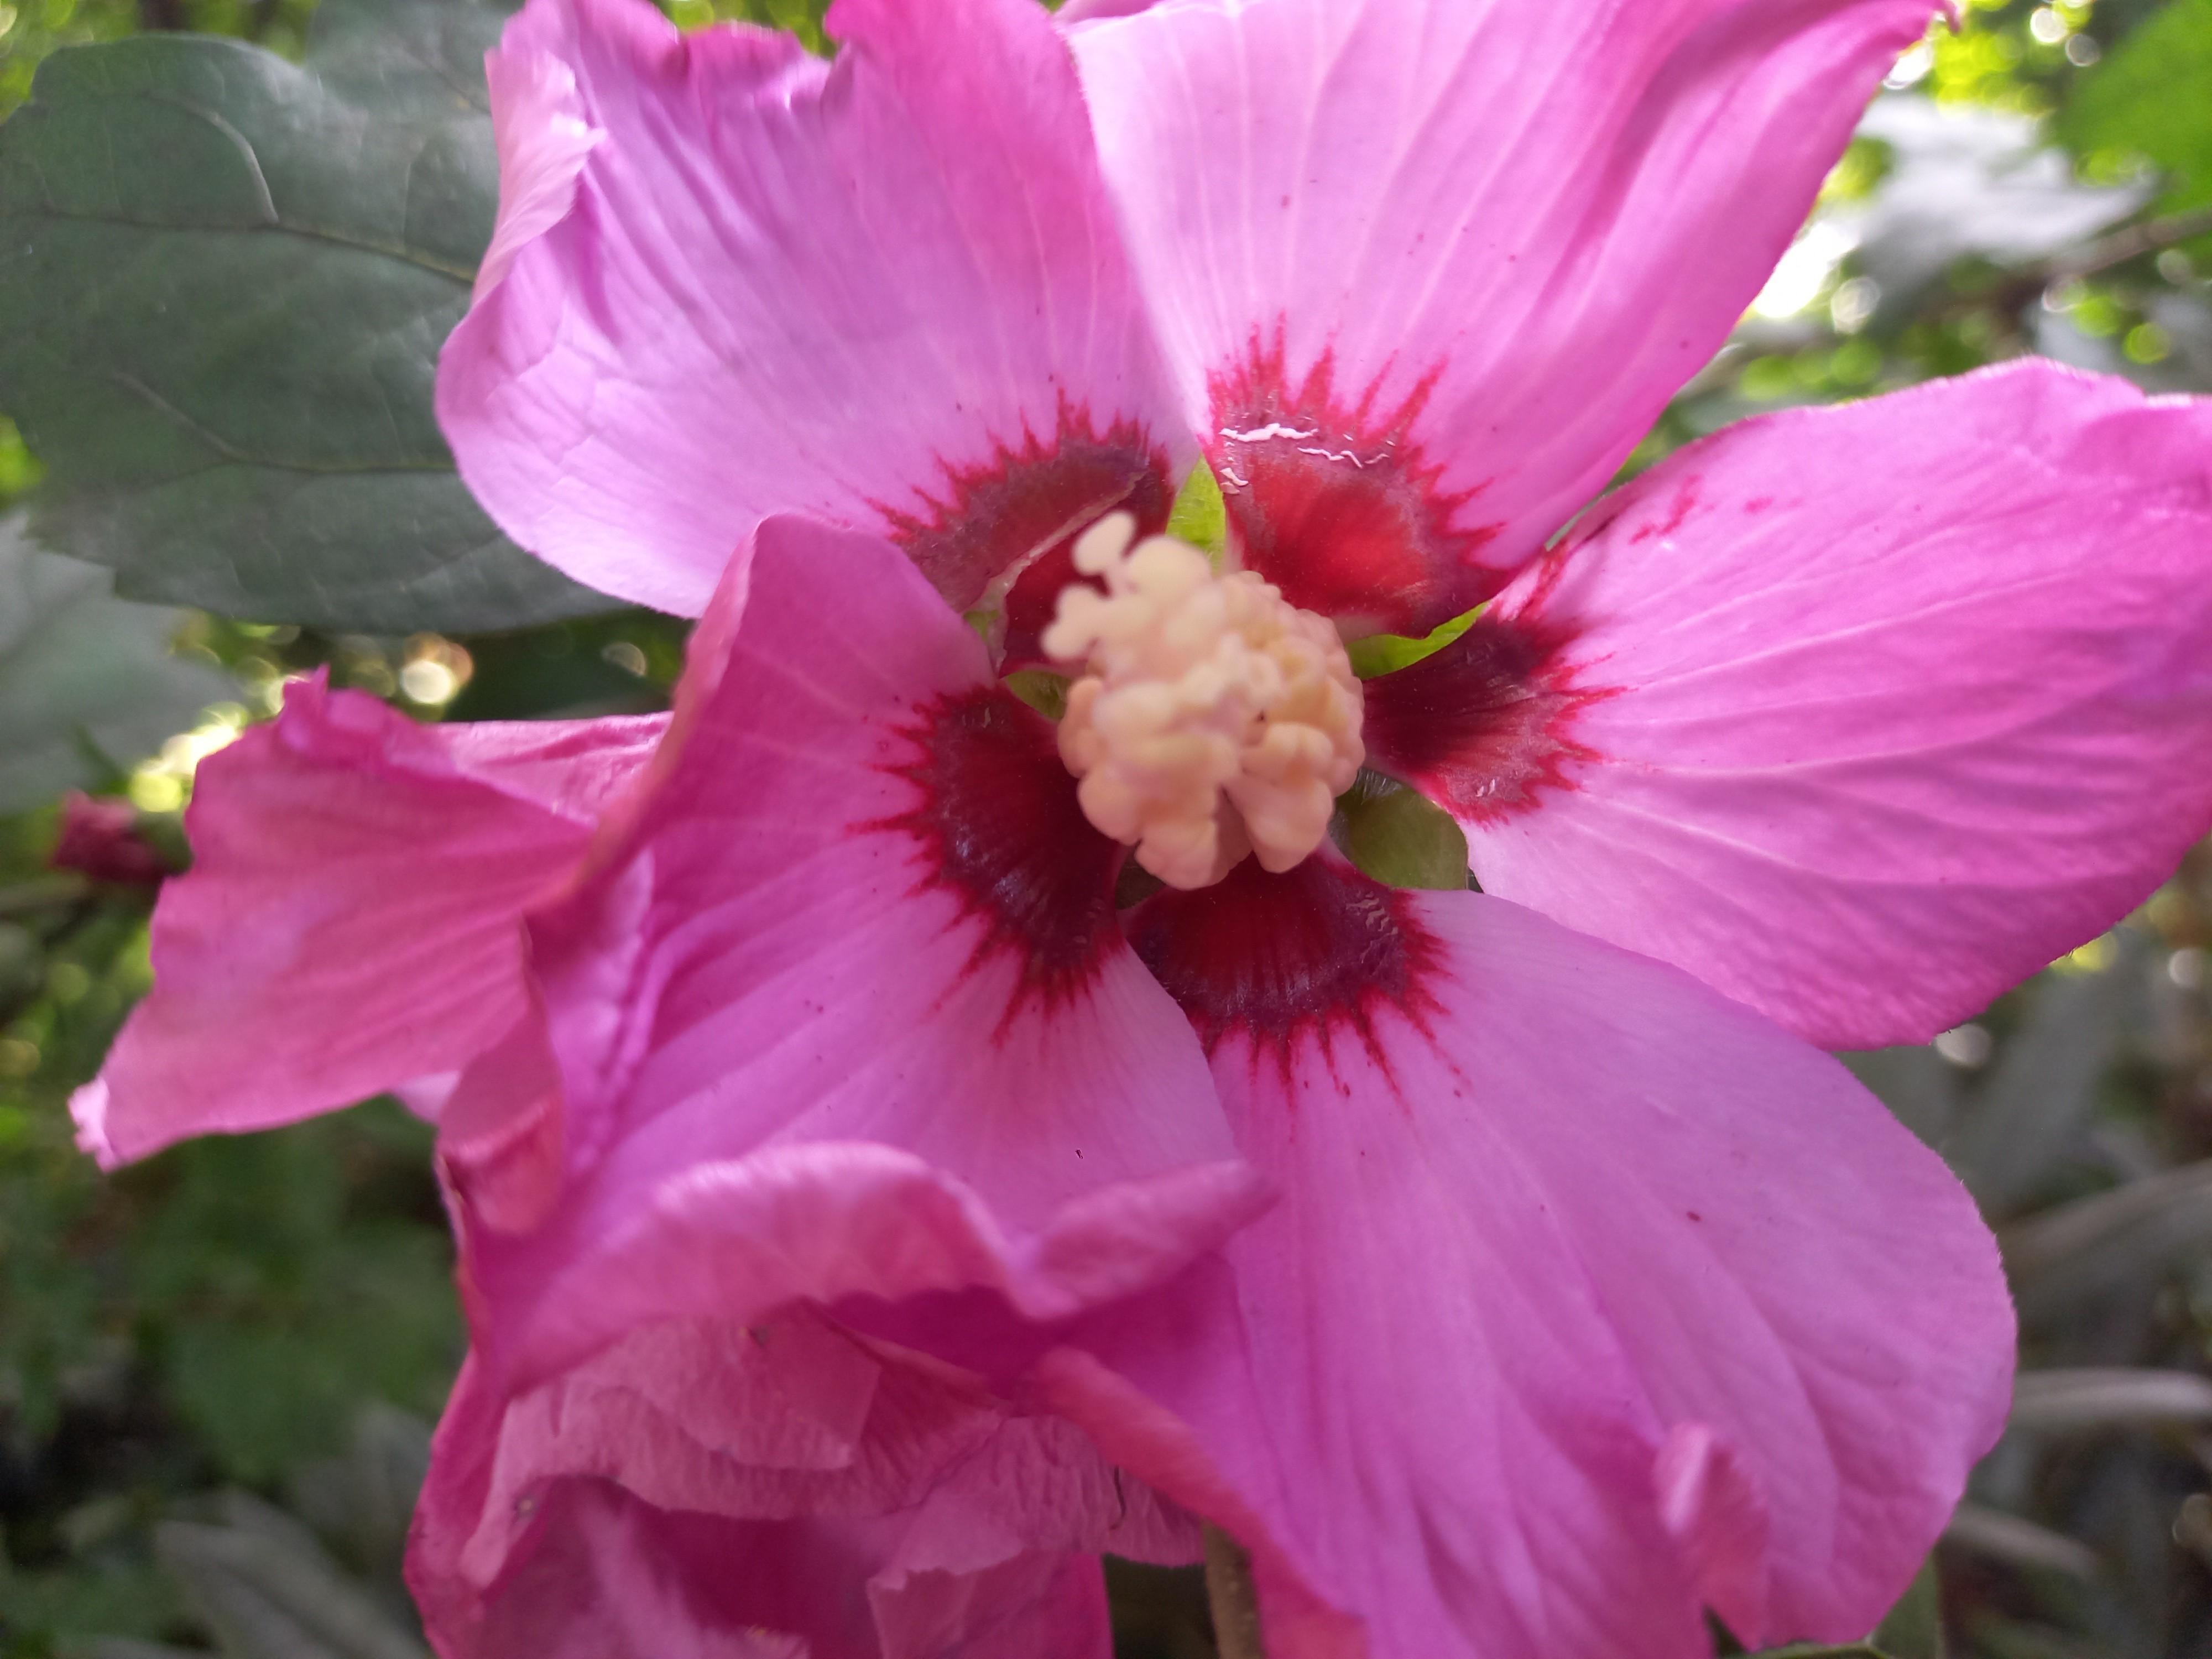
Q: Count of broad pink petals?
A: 5